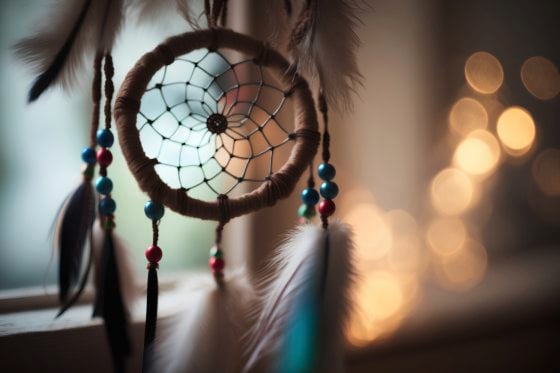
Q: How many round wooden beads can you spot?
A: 14